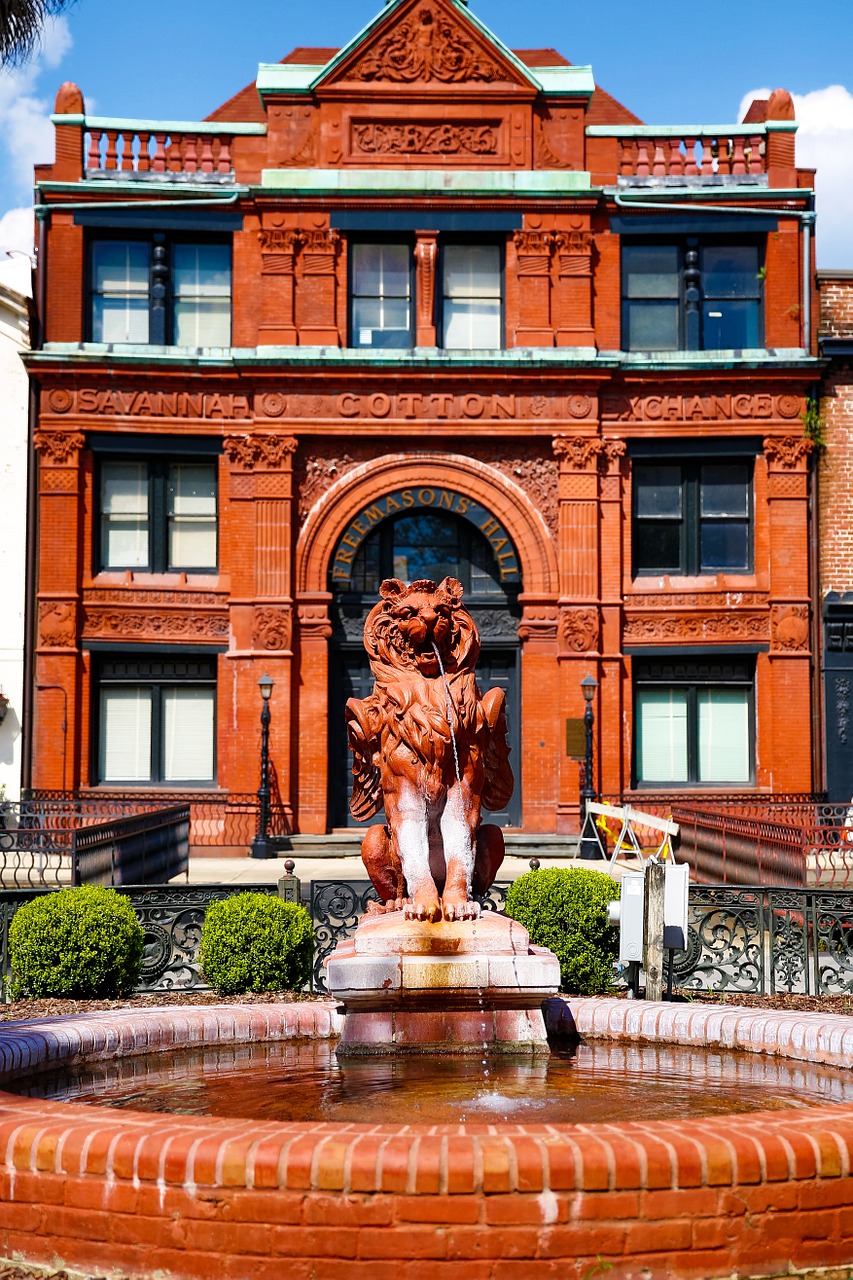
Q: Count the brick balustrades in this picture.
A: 2